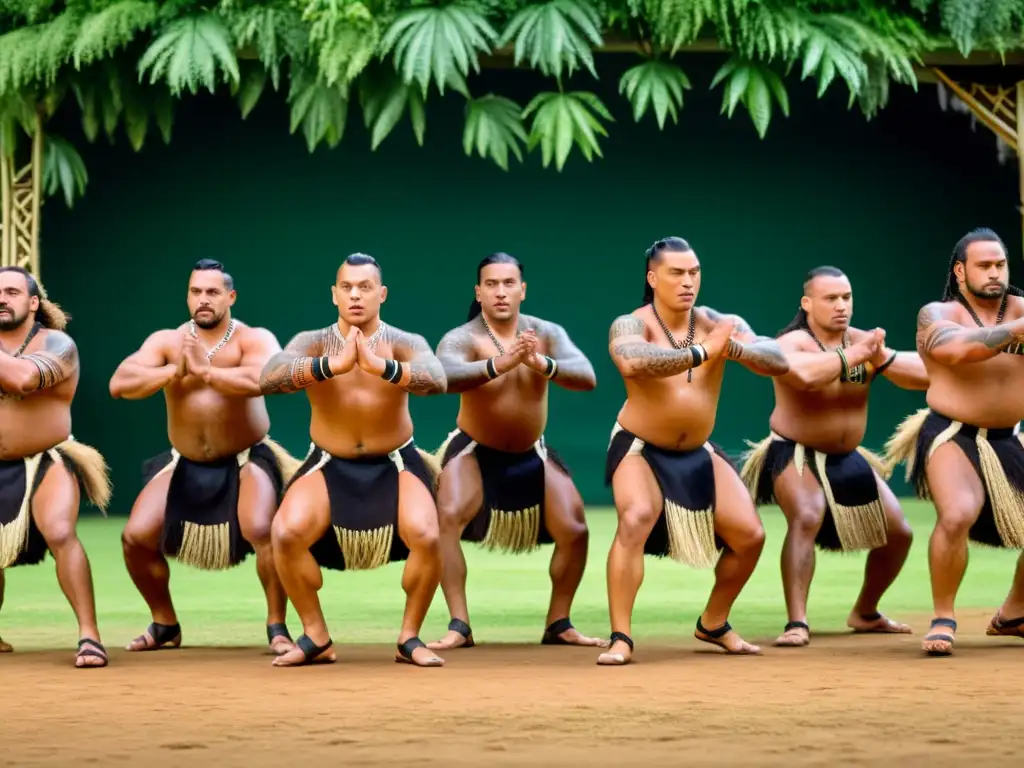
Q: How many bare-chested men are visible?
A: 7